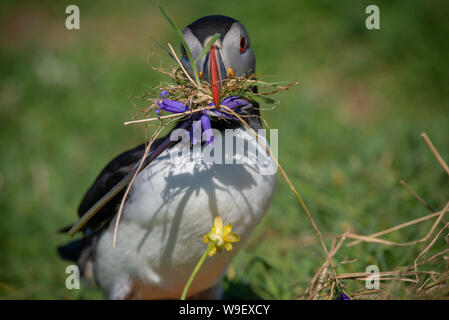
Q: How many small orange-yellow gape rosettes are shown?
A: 2